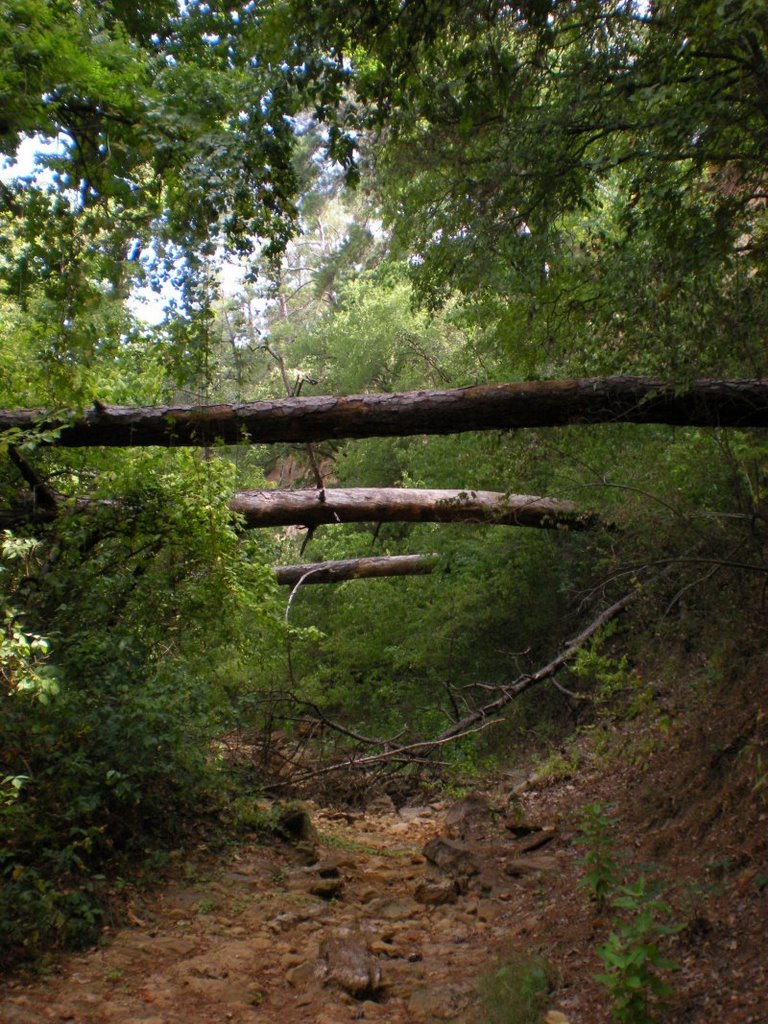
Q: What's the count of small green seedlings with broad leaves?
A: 2